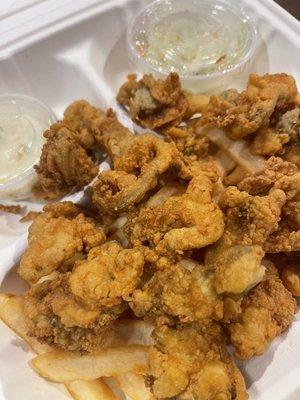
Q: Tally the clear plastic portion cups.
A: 2